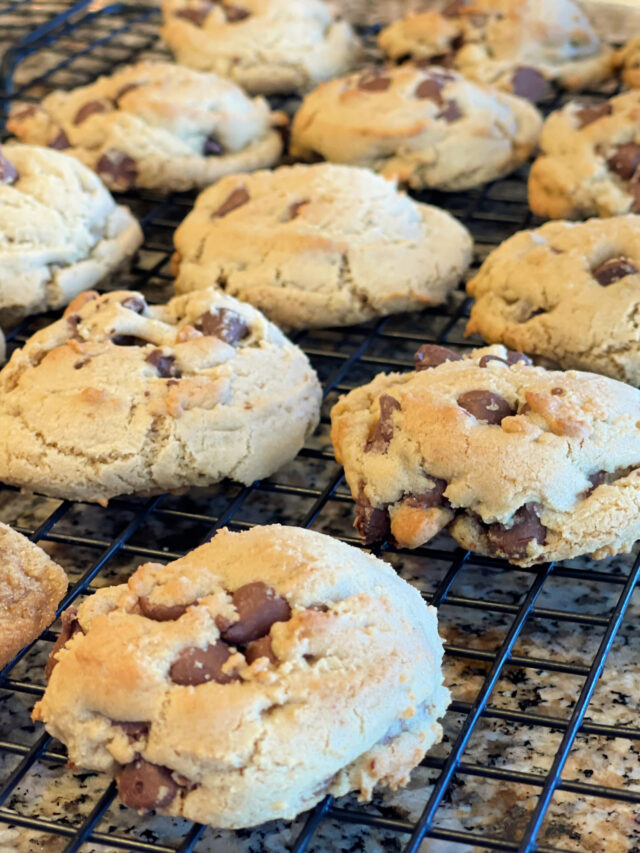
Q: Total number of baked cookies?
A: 13